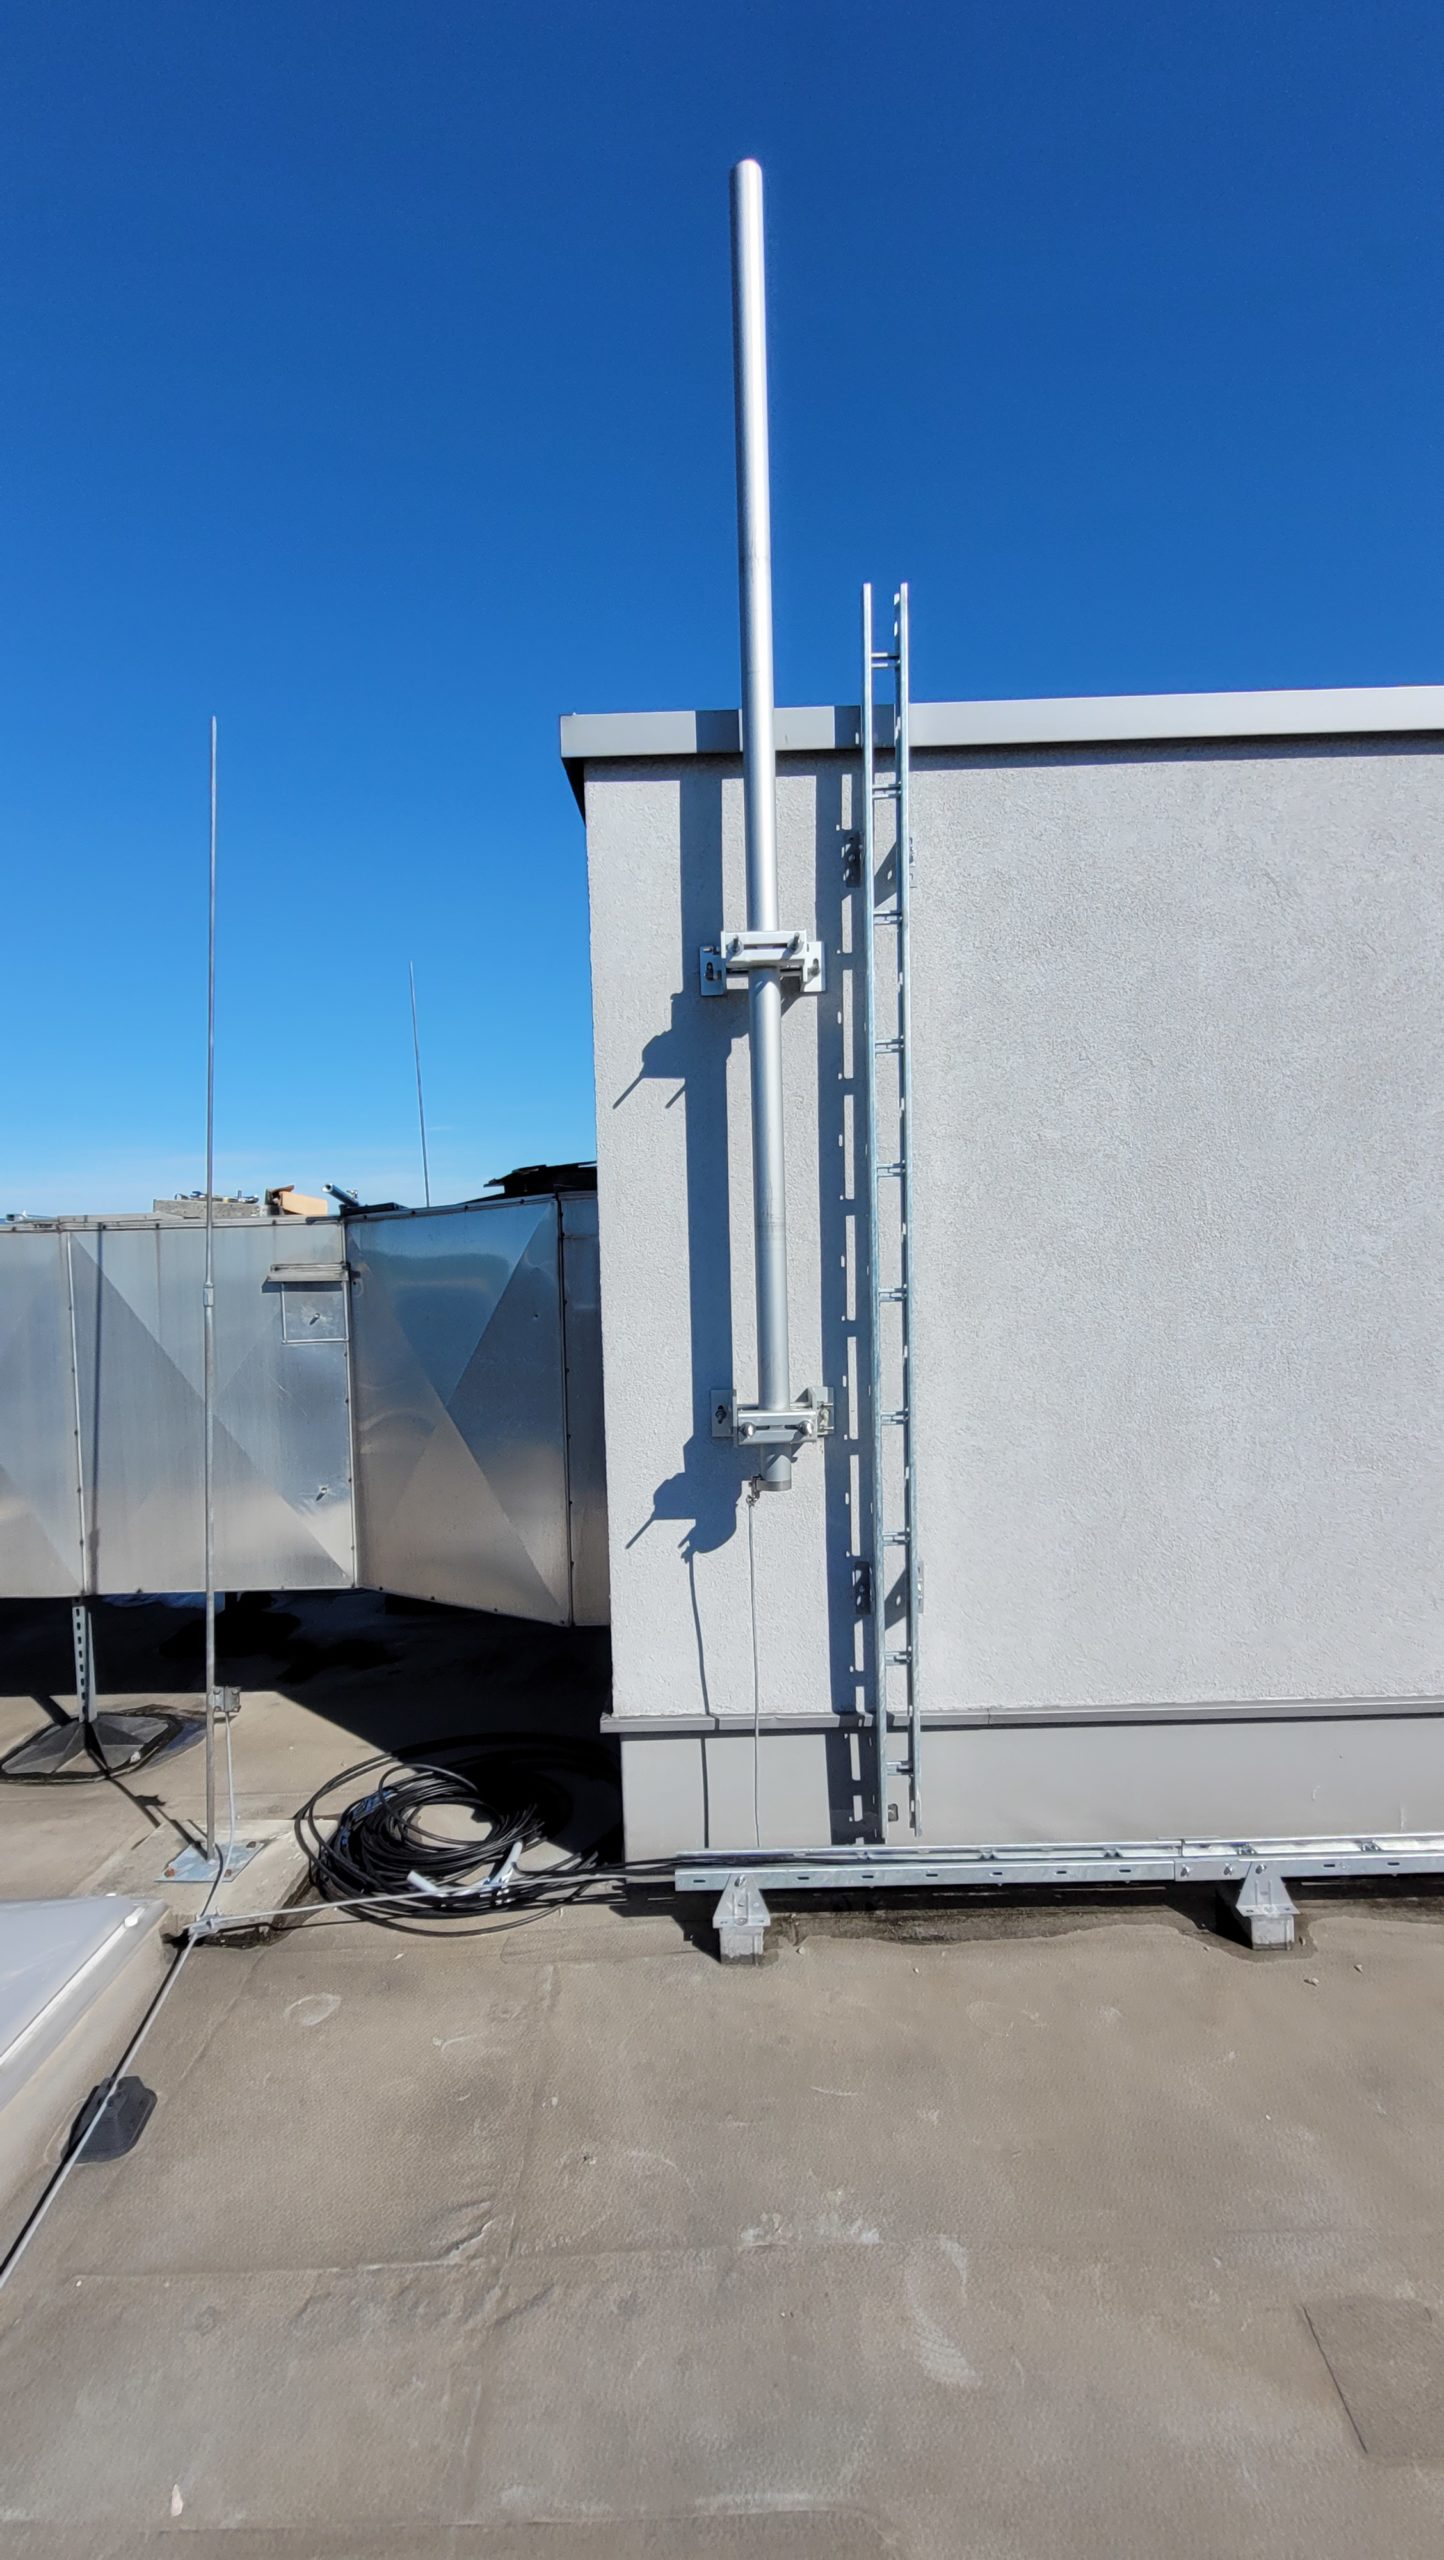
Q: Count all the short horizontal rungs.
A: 10